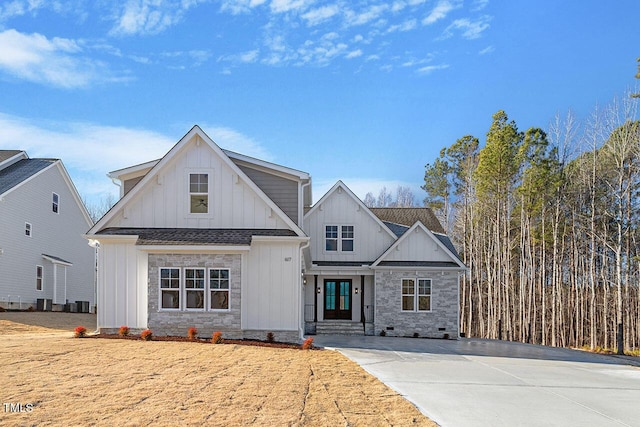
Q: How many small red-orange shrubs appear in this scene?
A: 6